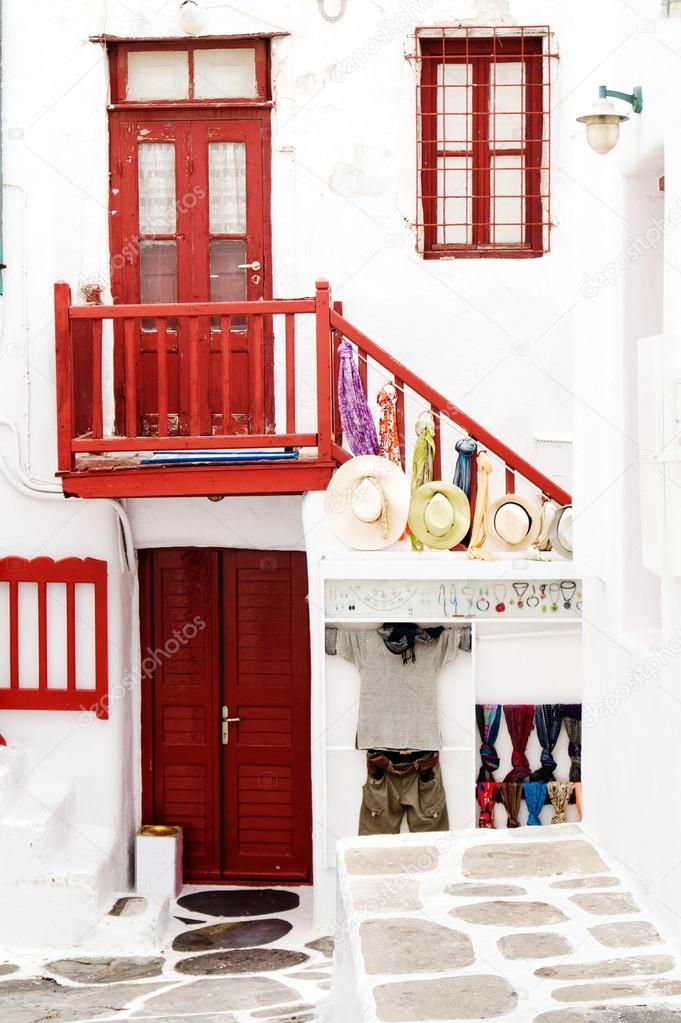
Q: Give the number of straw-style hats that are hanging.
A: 4